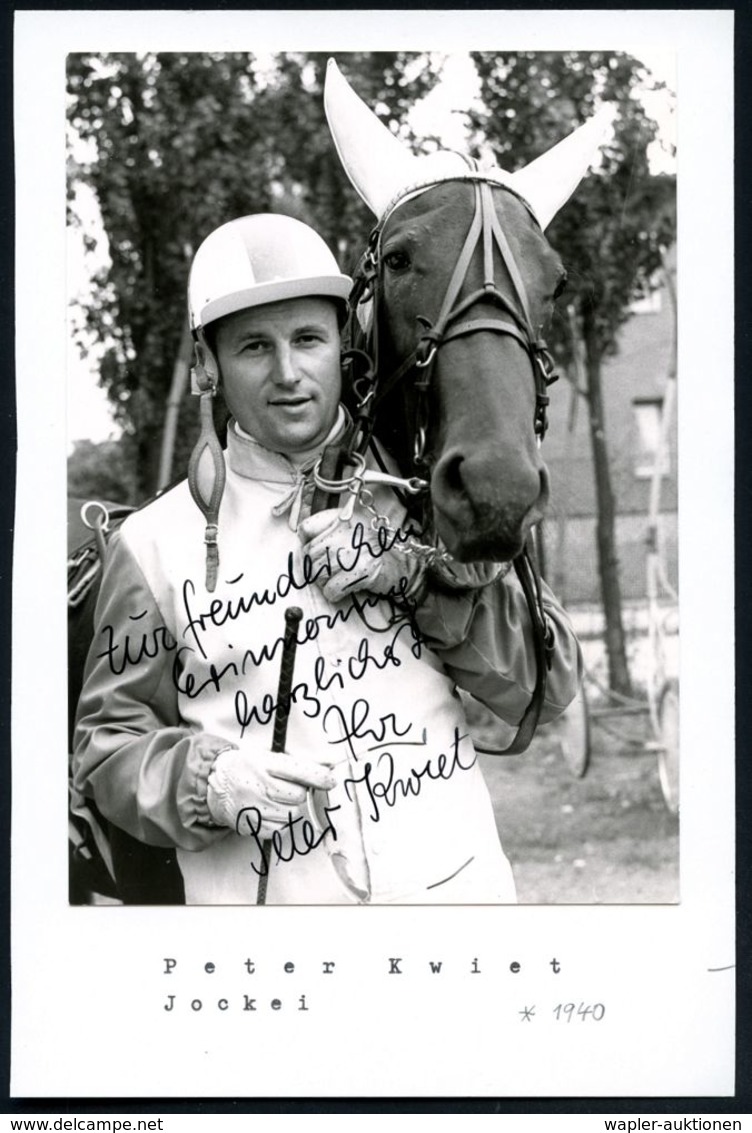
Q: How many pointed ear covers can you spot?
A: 2